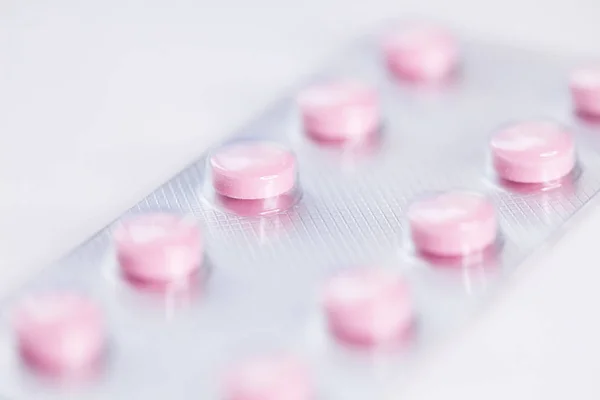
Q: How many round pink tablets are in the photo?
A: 10